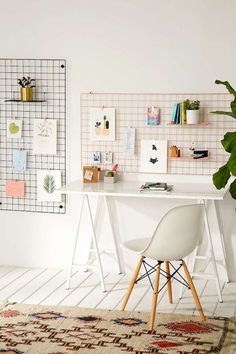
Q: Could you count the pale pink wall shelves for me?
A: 2